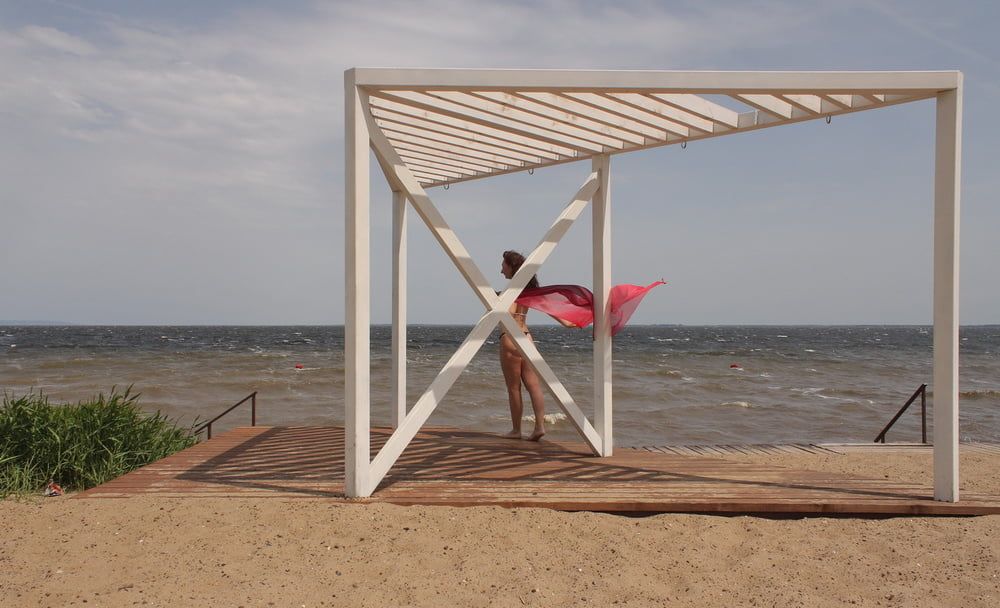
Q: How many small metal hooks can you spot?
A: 4